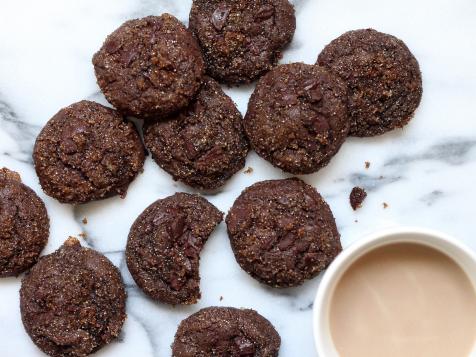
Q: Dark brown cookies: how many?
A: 11